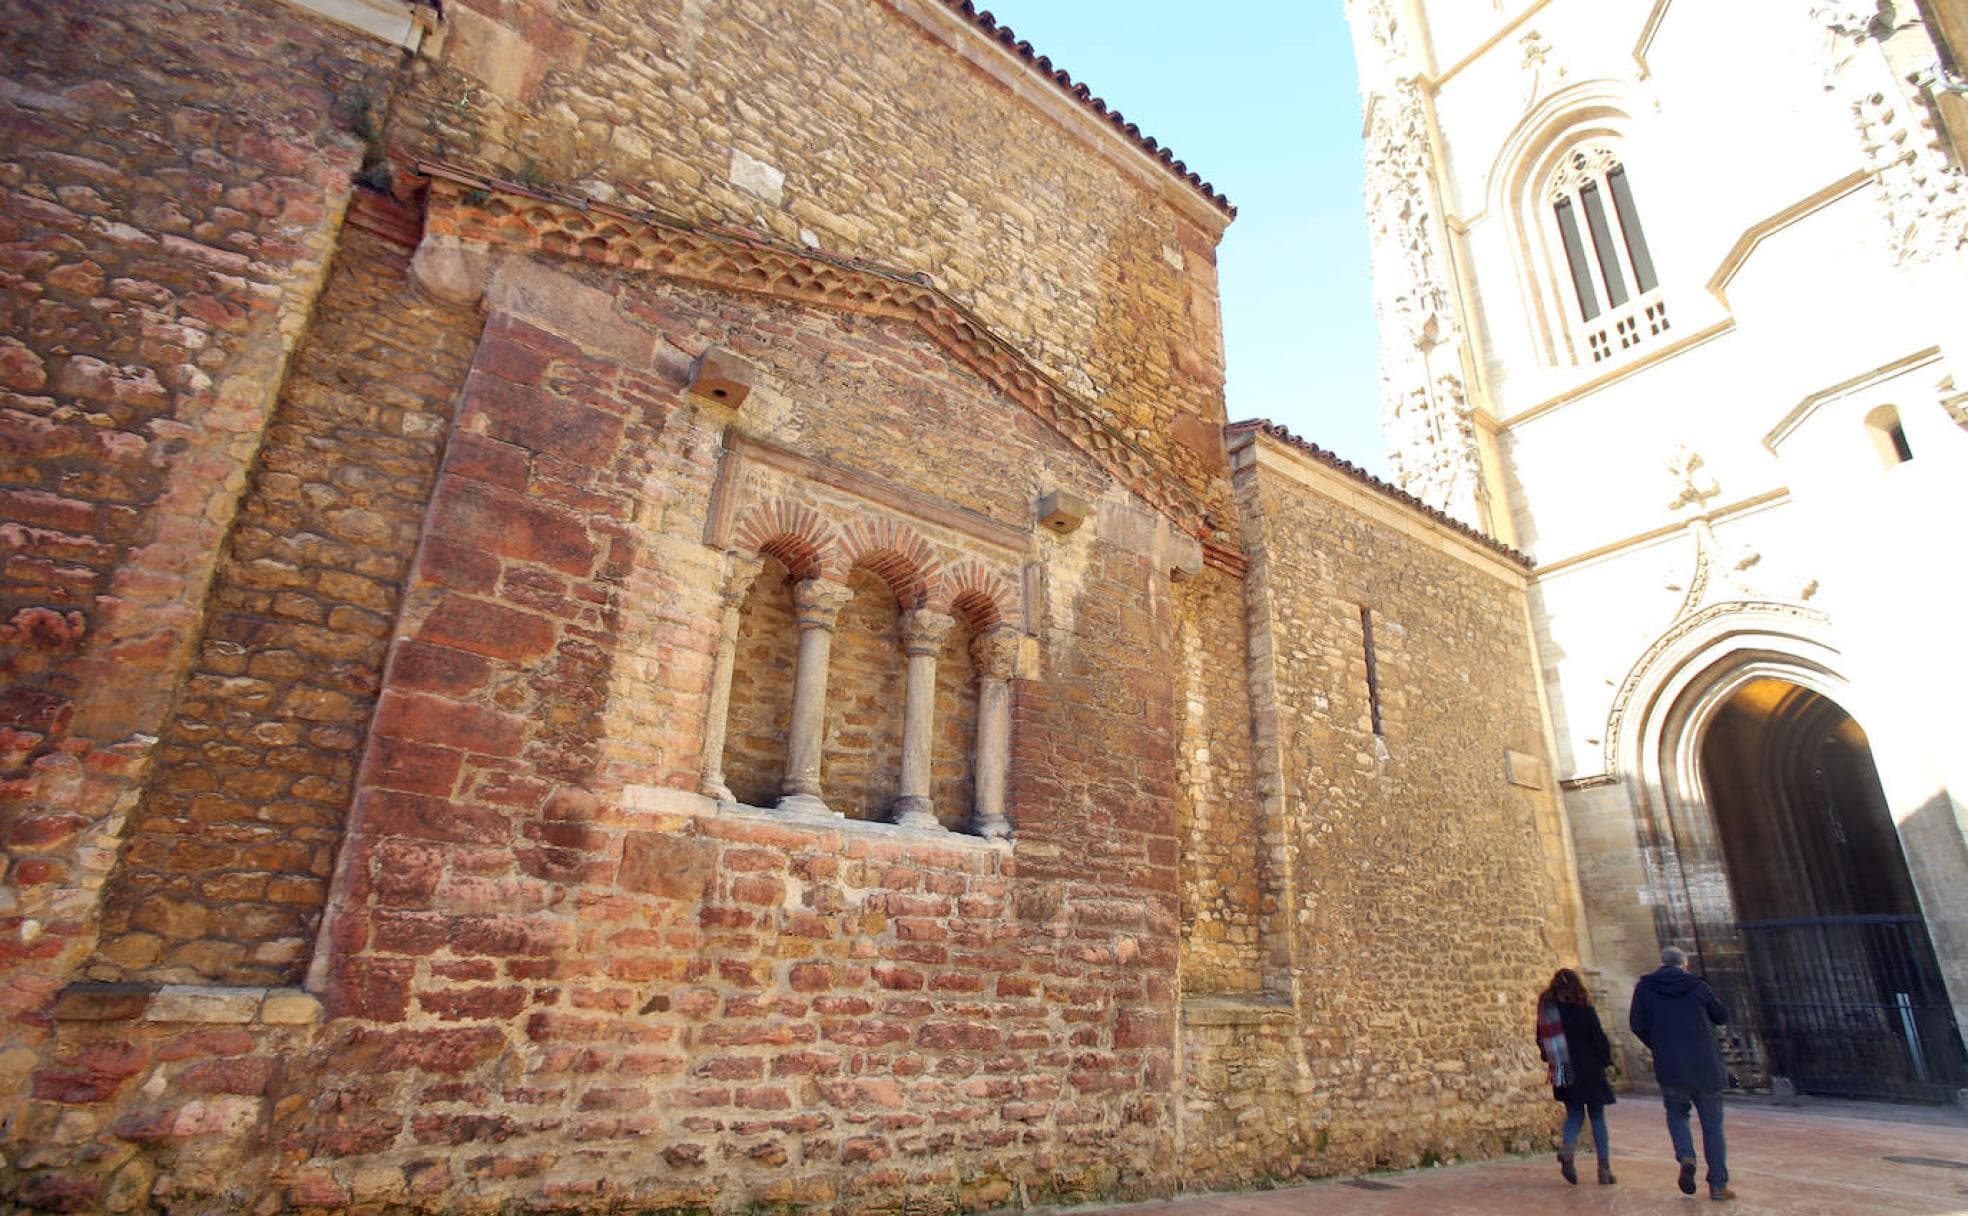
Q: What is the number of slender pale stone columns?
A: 4